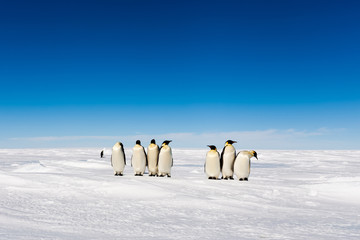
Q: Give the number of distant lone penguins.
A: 1